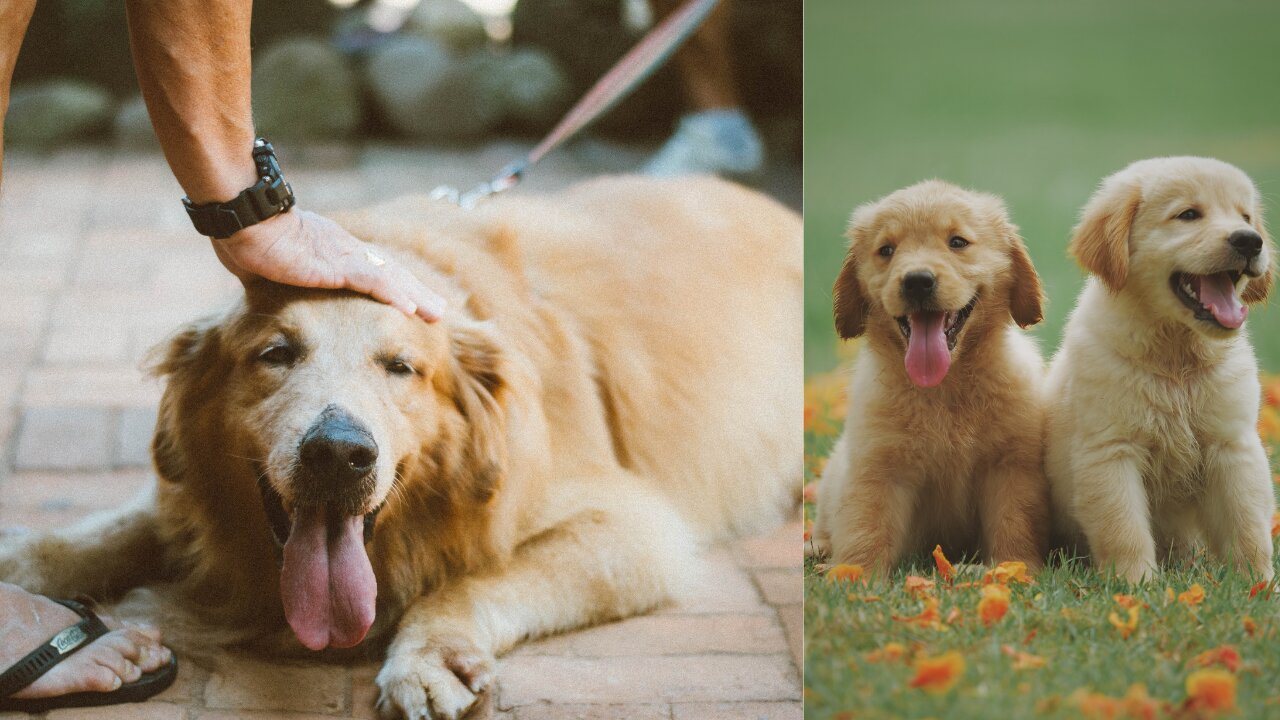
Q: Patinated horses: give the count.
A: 0